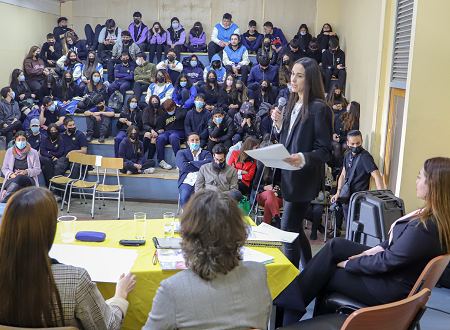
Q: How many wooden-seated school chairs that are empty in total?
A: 3